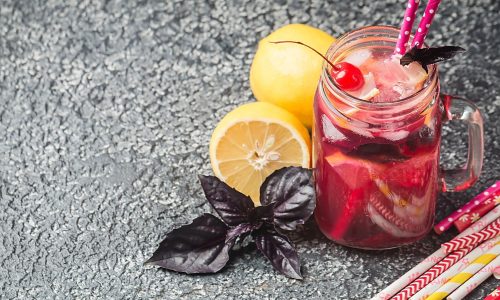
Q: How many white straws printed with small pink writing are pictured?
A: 3